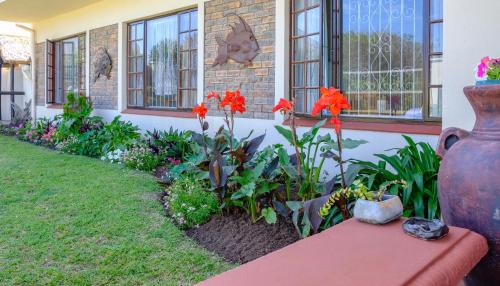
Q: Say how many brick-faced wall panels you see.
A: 3